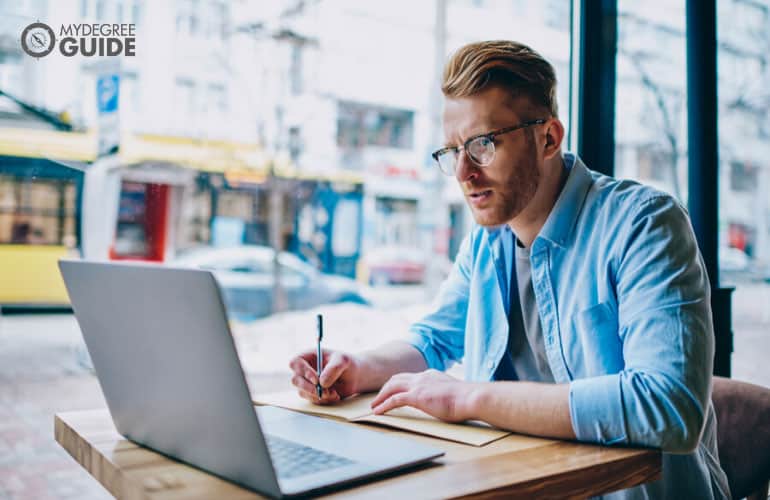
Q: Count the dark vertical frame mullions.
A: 2